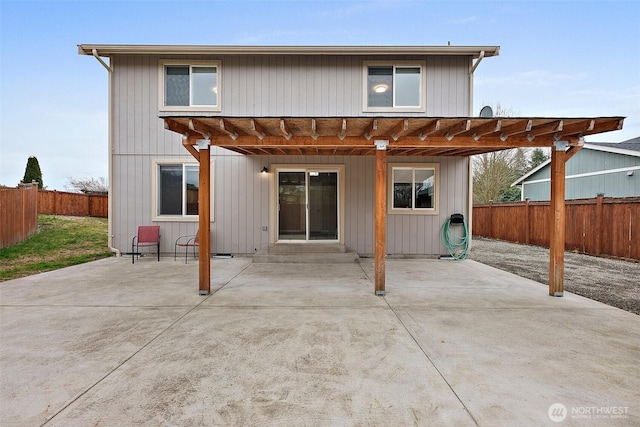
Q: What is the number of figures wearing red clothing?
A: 0